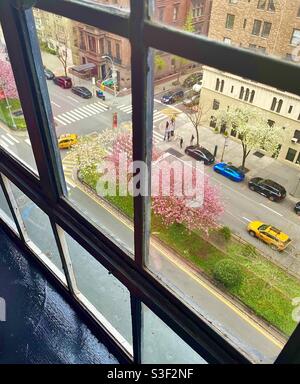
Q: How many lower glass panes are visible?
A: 4